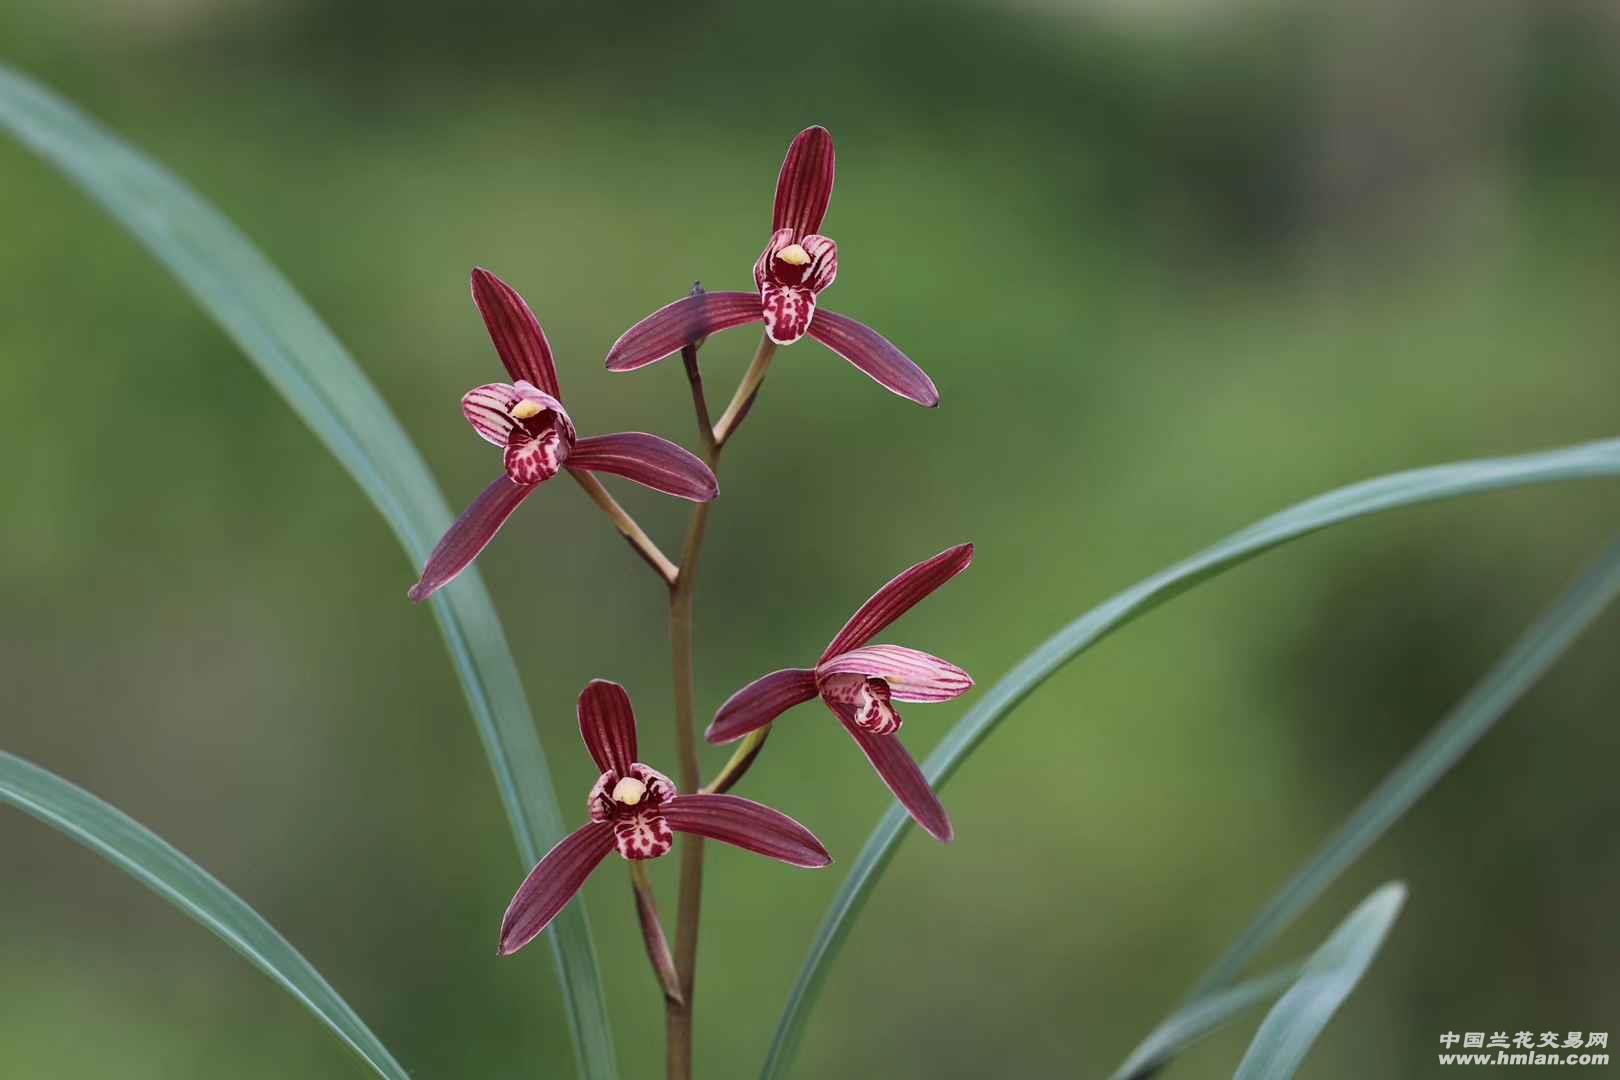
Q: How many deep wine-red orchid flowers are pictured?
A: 4